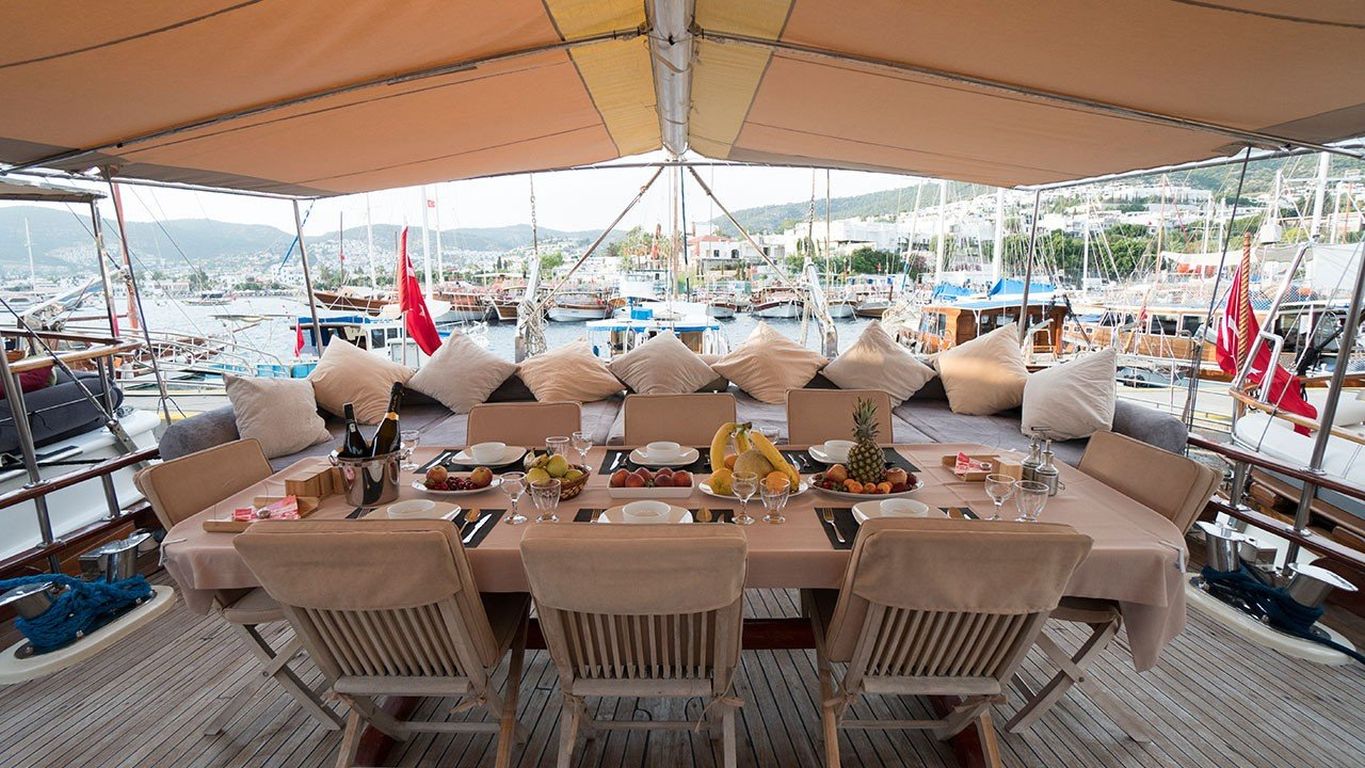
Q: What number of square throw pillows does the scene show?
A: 9